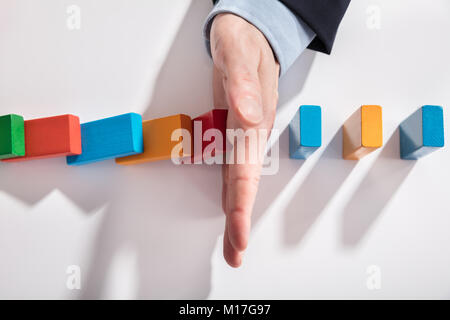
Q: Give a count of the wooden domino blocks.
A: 8